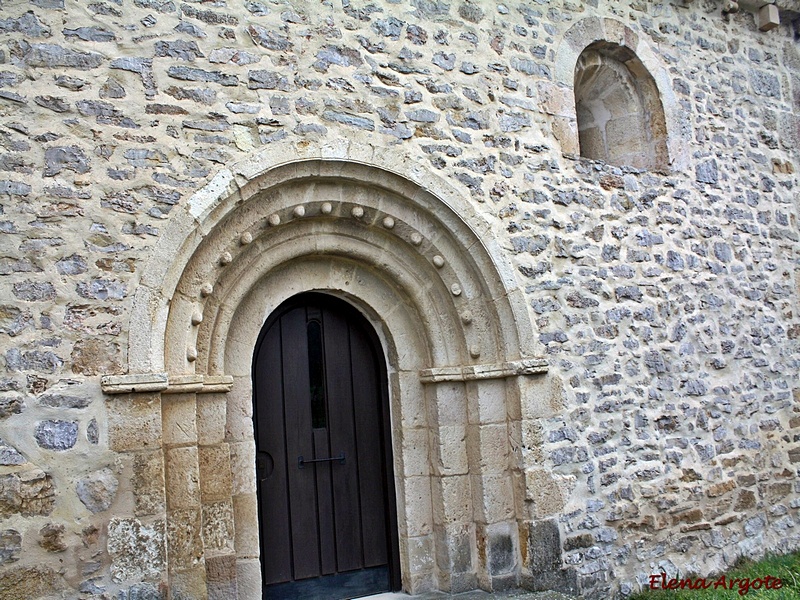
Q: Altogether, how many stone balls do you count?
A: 15